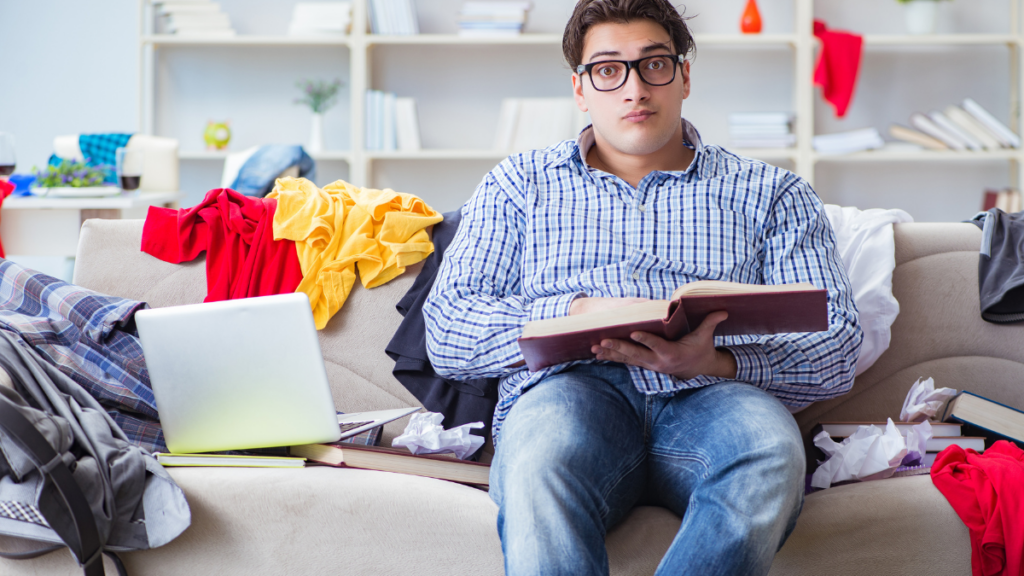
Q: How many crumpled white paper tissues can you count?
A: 3